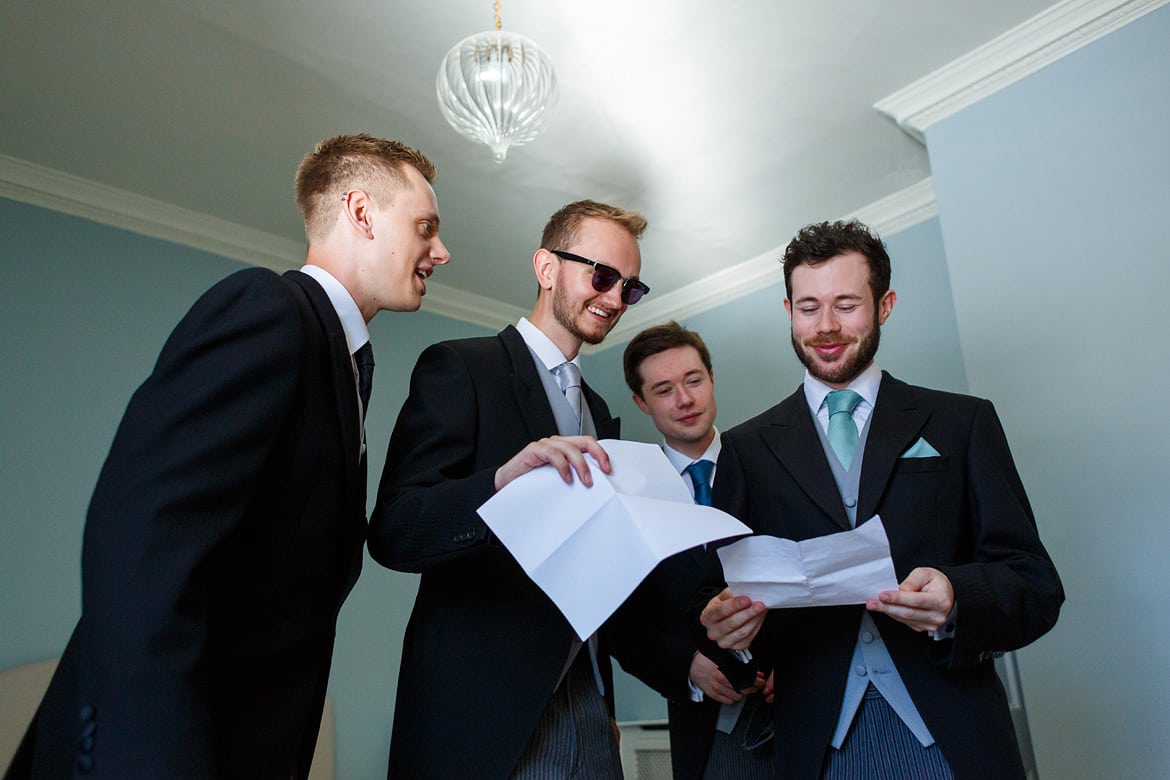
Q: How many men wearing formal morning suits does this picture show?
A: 4